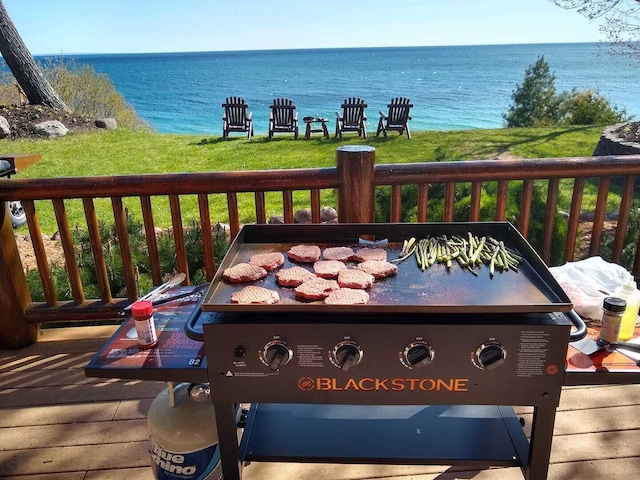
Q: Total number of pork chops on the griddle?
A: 12